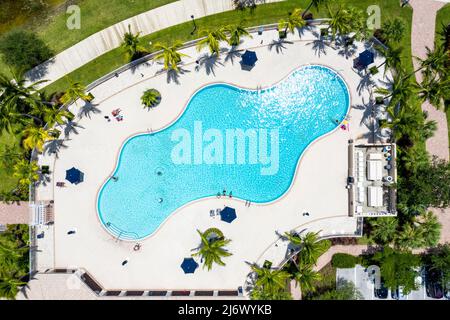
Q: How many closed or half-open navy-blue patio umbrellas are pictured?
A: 0